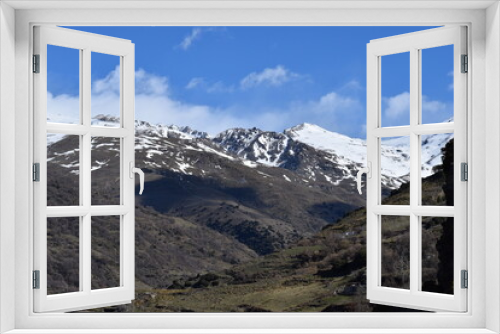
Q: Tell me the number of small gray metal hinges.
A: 6